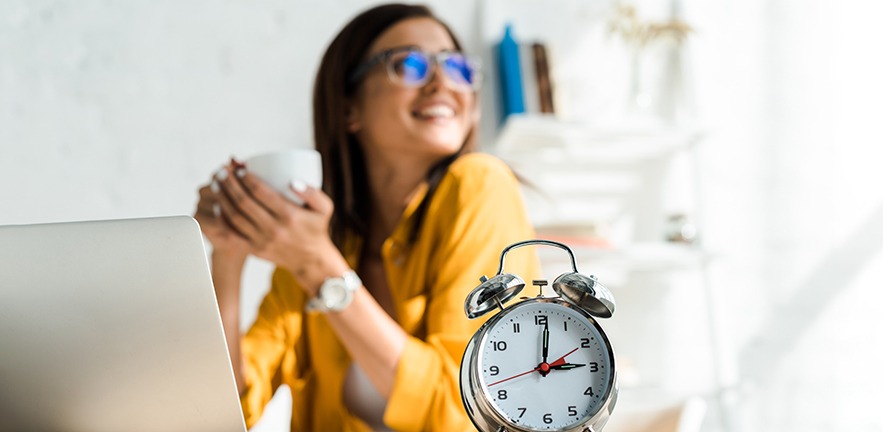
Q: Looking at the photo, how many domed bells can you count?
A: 2